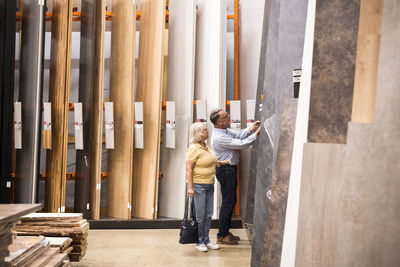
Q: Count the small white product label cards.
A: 9